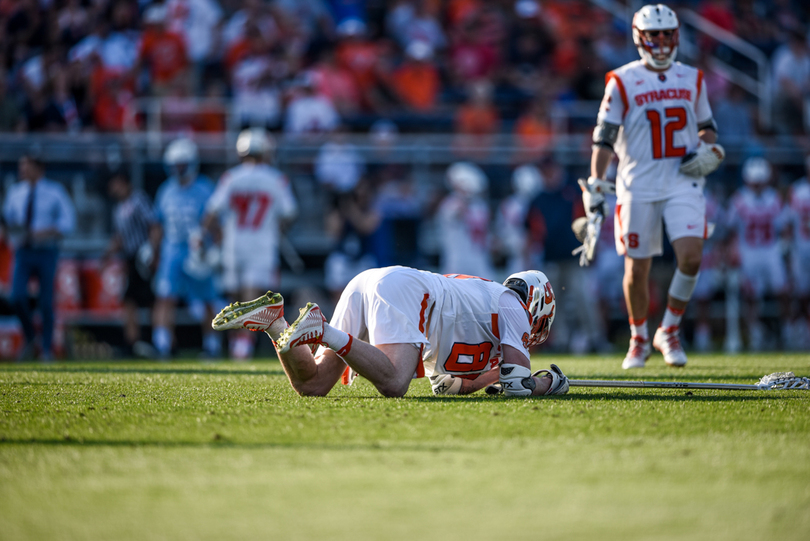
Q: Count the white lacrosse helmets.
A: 7